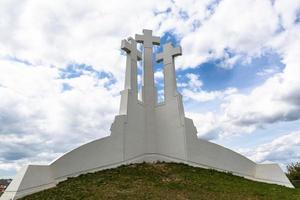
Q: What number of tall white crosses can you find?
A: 3